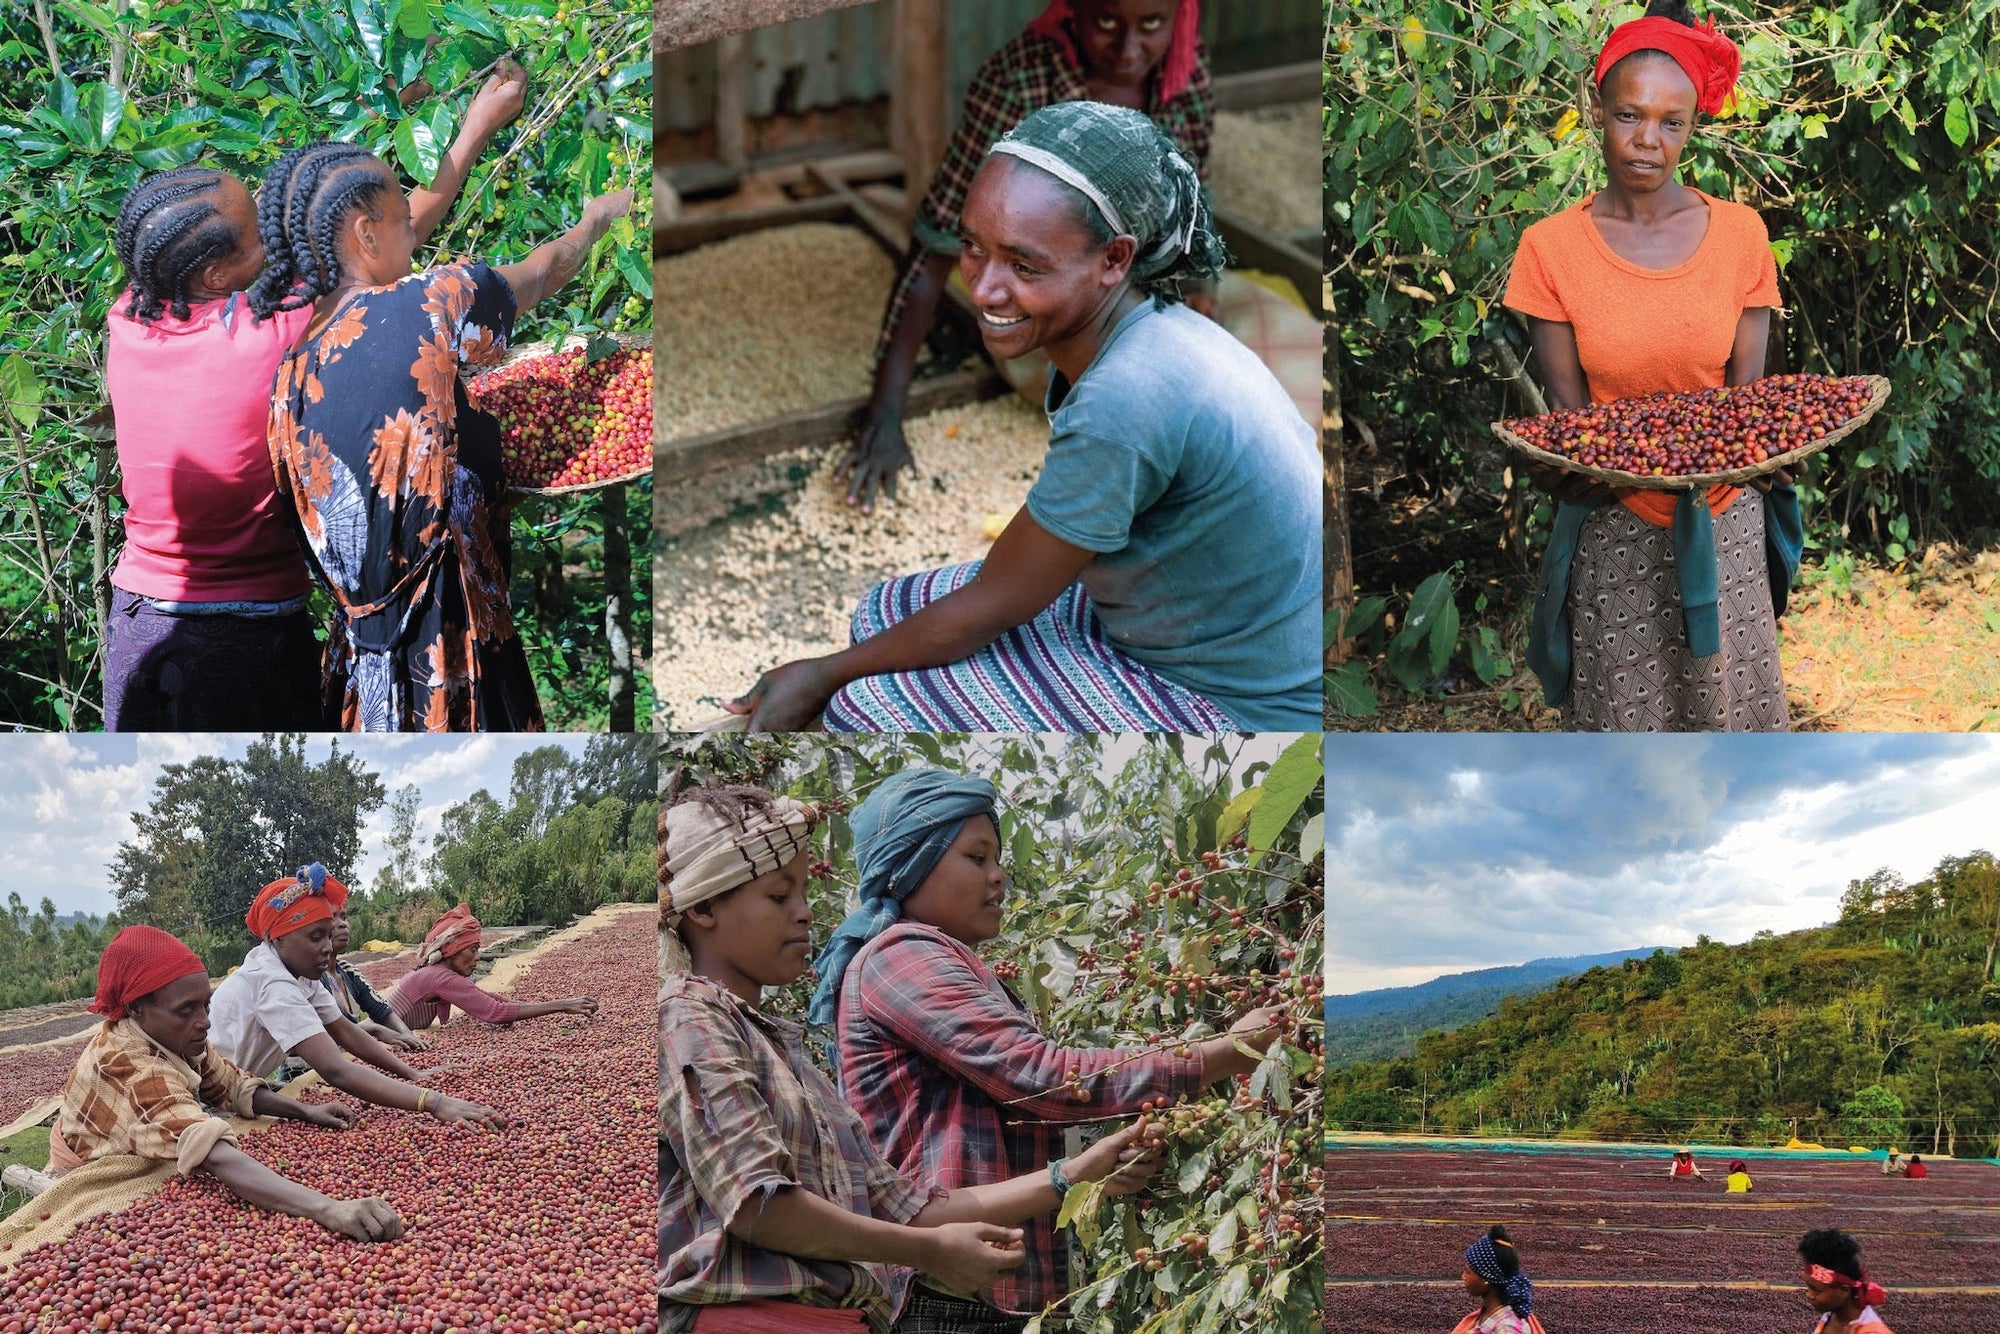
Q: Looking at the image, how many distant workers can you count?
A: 4